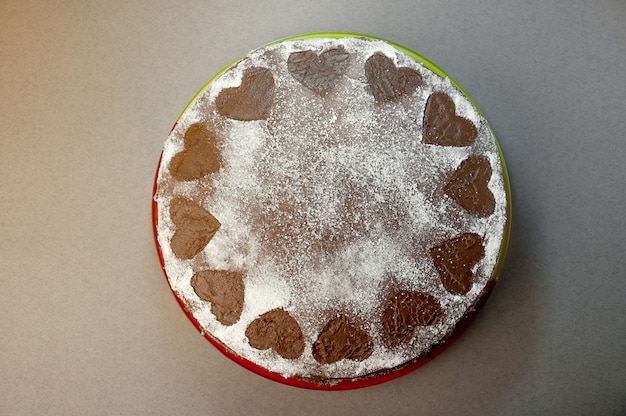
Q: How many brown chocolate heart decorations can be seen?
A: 12